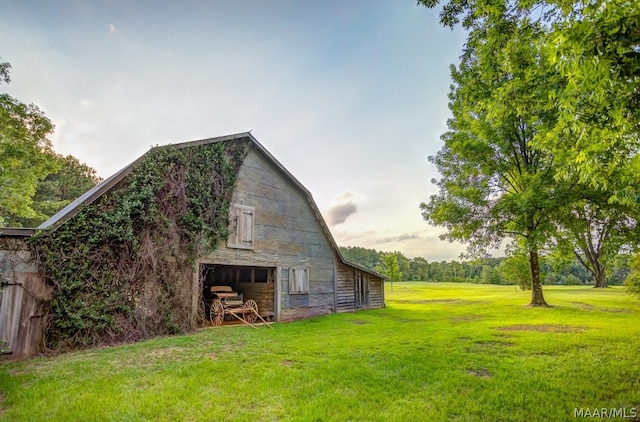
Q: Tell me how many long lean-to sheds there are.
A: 1